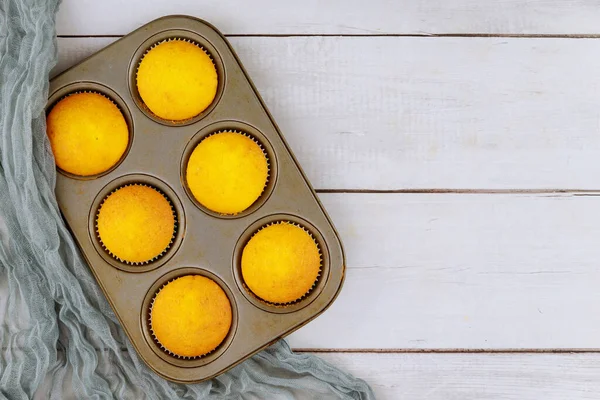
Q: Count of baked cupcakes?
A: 6